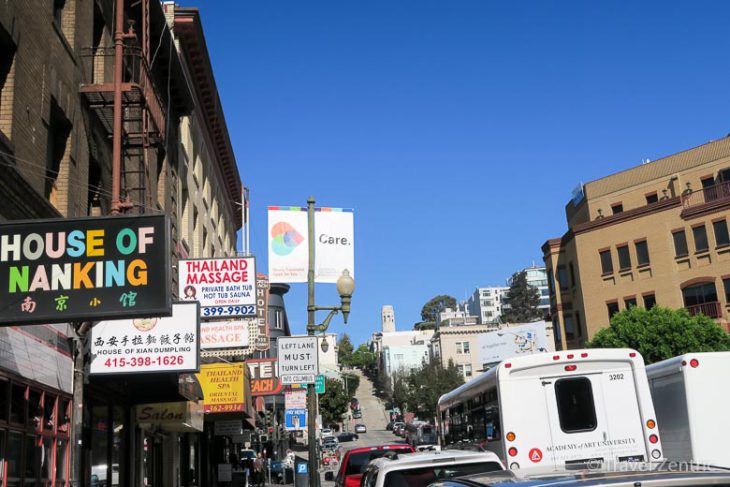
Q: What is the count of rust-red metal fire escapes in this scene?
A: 1